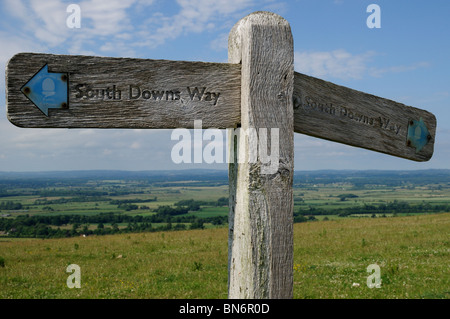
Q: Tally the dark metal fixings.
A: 6